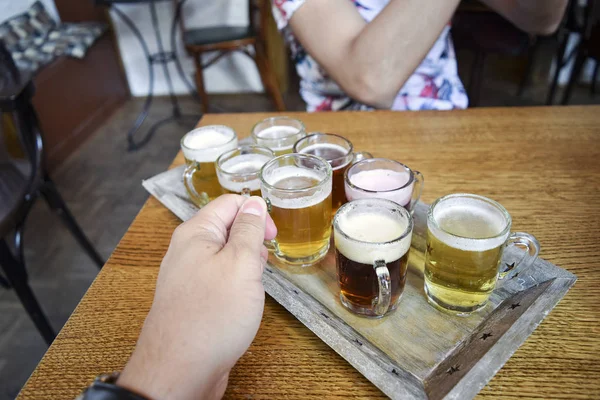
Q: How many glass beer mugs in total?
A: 8